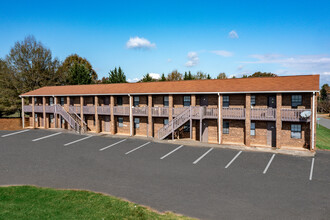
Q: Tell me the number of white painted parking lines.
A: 10